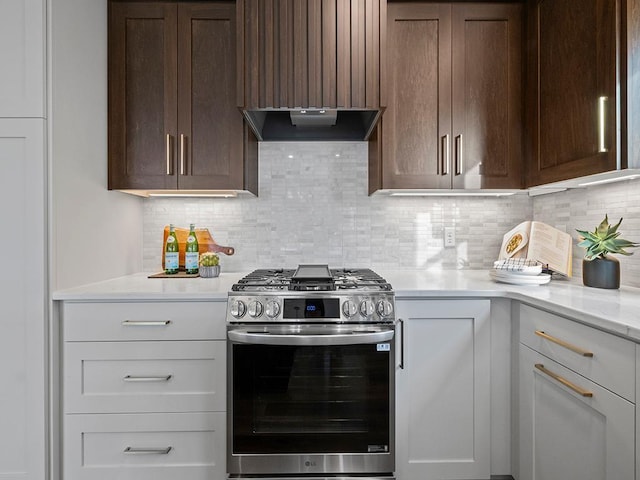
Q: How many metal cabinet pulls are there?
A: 11